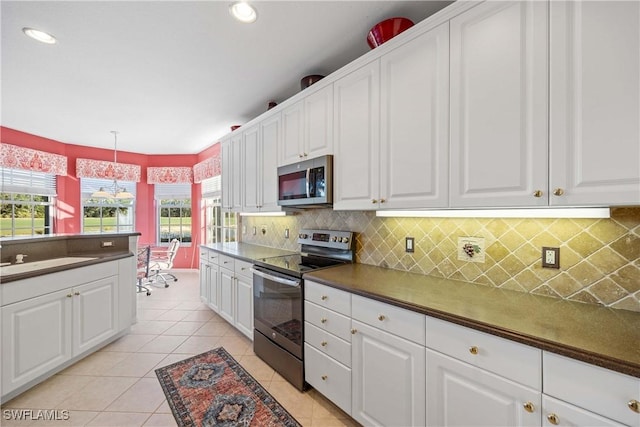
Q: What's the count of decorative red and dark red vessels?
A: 4